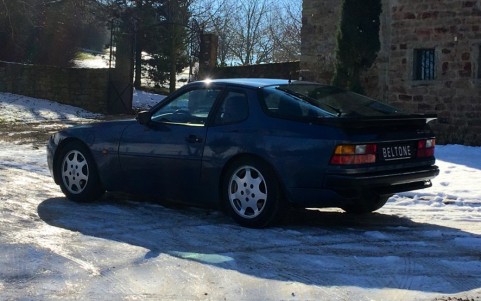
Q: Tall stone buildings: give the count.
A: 1